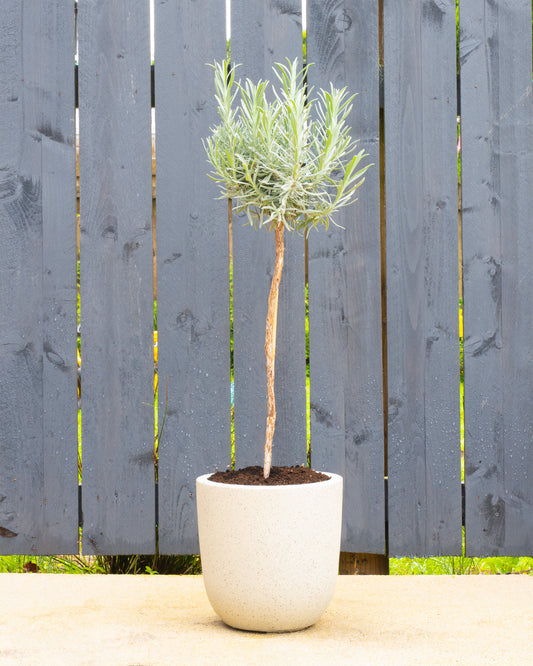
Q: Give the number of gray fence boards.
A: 7